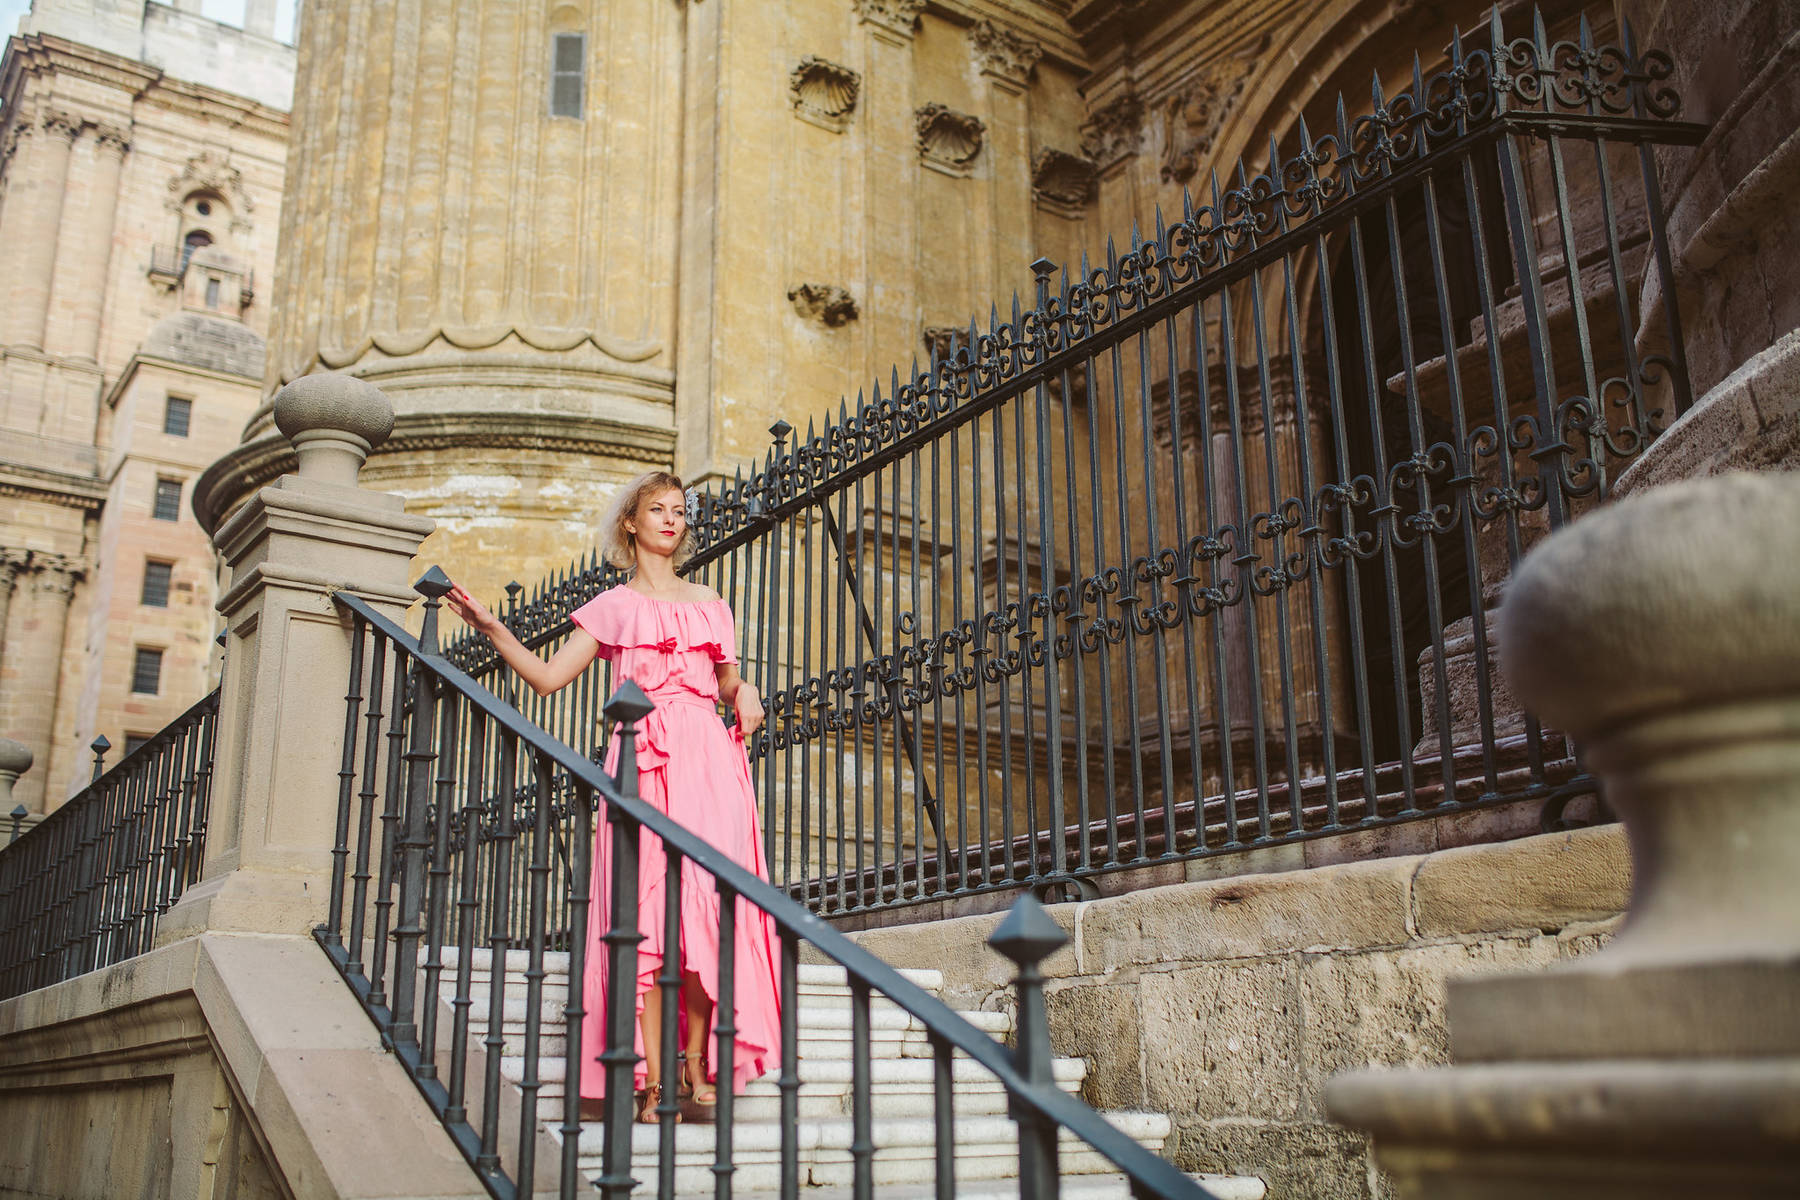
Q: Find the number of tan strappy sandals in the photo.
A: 2